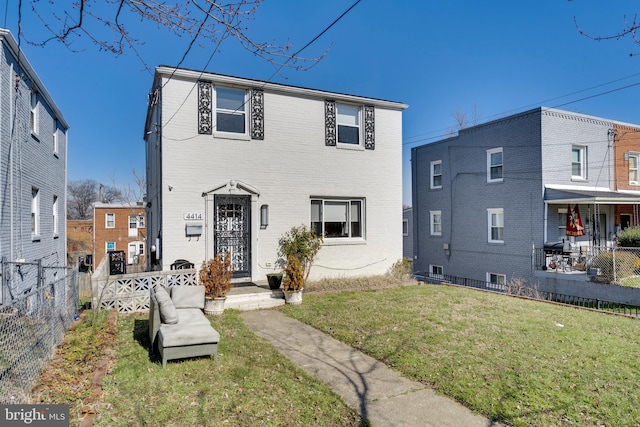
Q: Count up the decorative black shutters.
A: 4